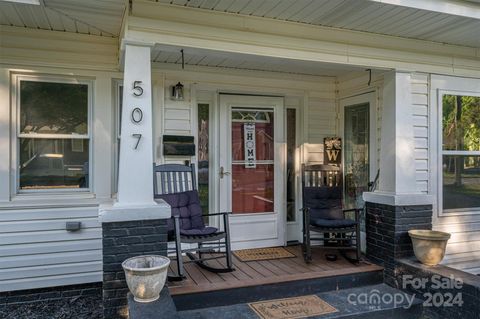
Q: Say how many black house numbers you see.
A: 3